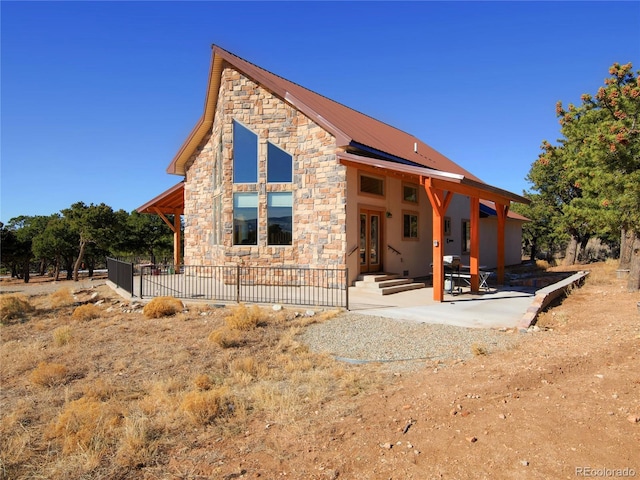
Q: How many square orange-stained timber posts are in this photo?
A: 4